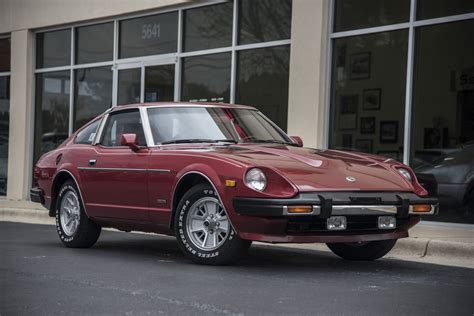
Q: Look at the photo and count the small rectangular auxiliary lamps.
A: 2